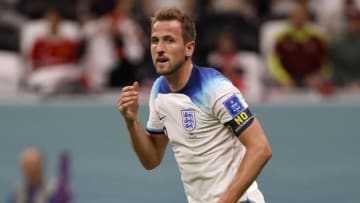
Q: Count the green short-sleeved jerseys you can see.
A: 0